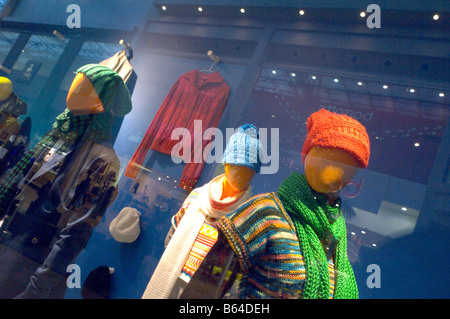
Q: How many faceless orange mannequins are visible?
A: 3